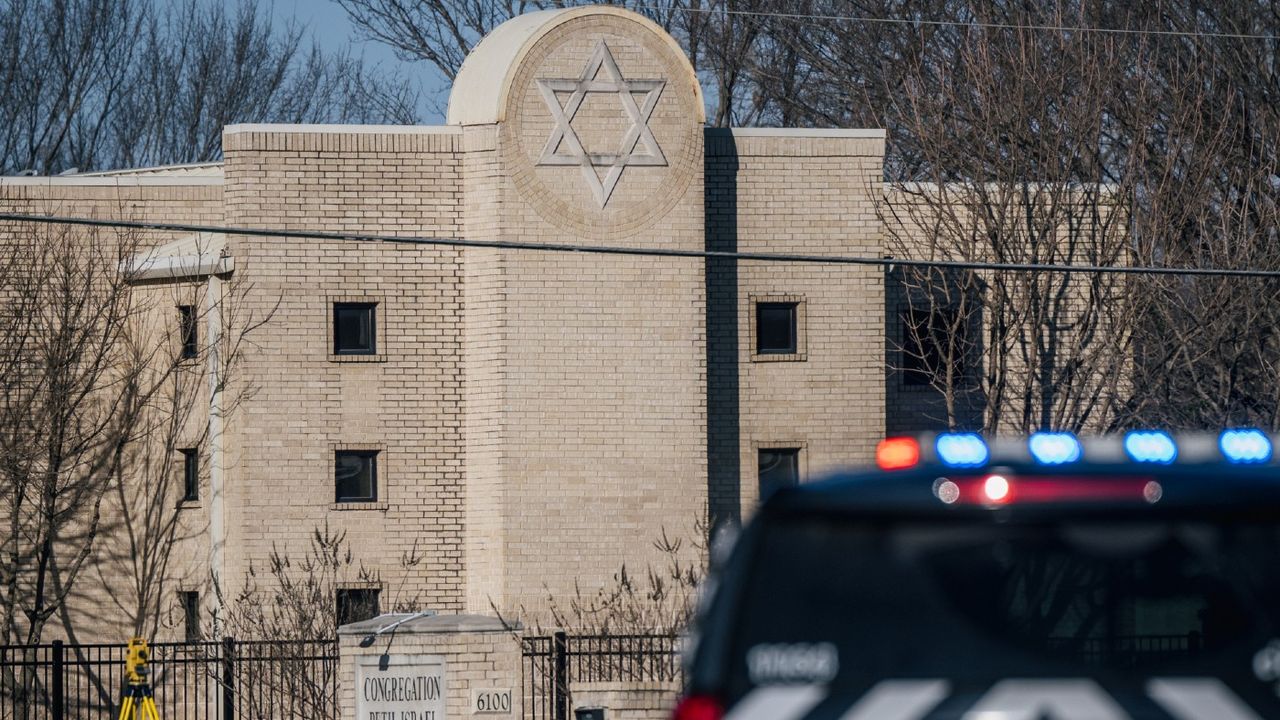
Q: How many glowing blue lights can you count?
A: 4